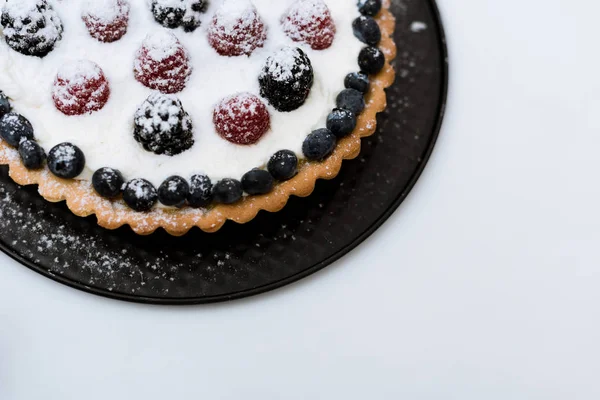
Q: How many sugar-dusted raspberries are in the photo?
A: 6